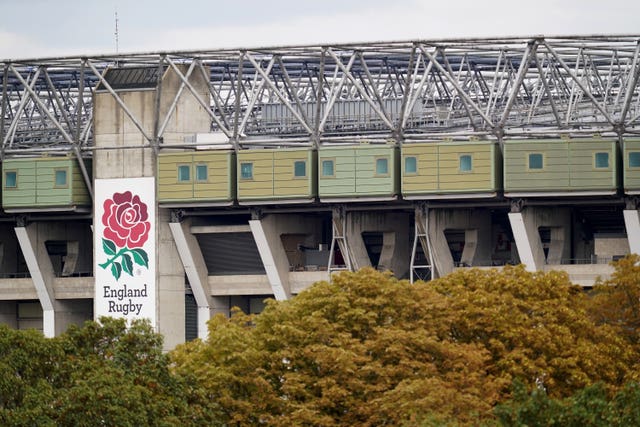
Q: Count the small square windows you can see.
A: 13